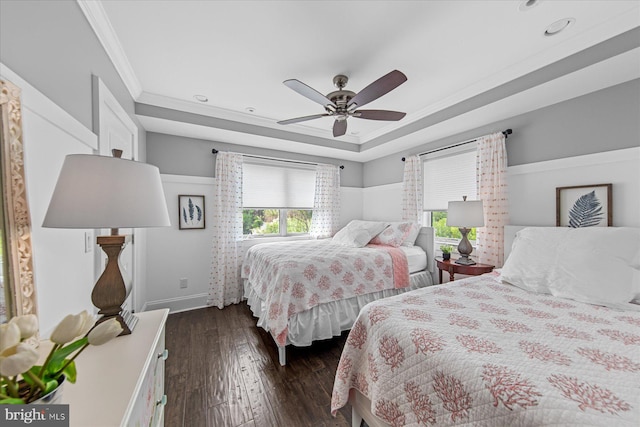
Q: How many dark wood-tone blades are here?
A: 5